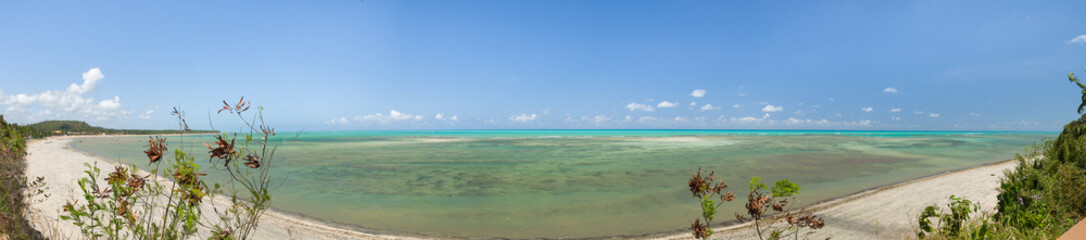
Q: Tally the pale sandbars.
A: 2